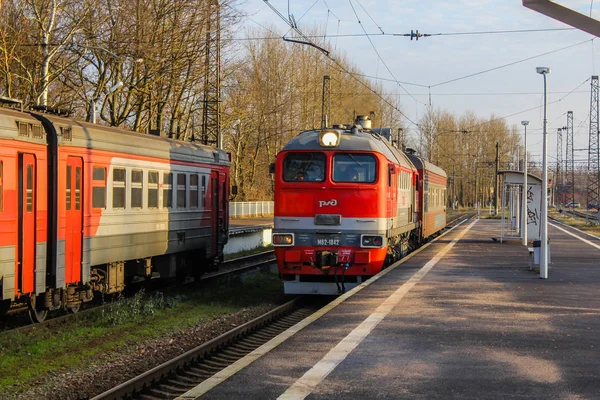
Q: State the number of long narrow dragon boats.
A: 0